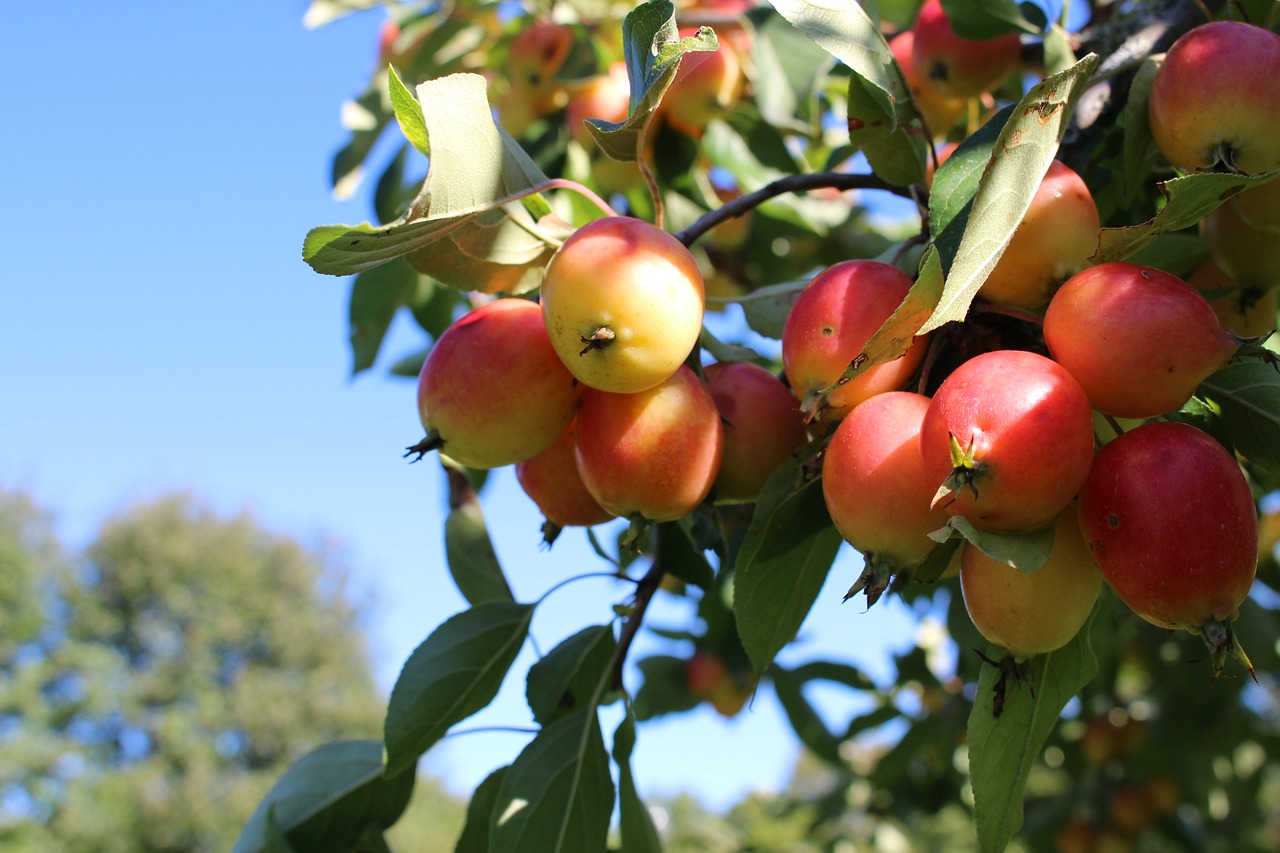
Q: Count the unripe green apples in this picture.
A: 0